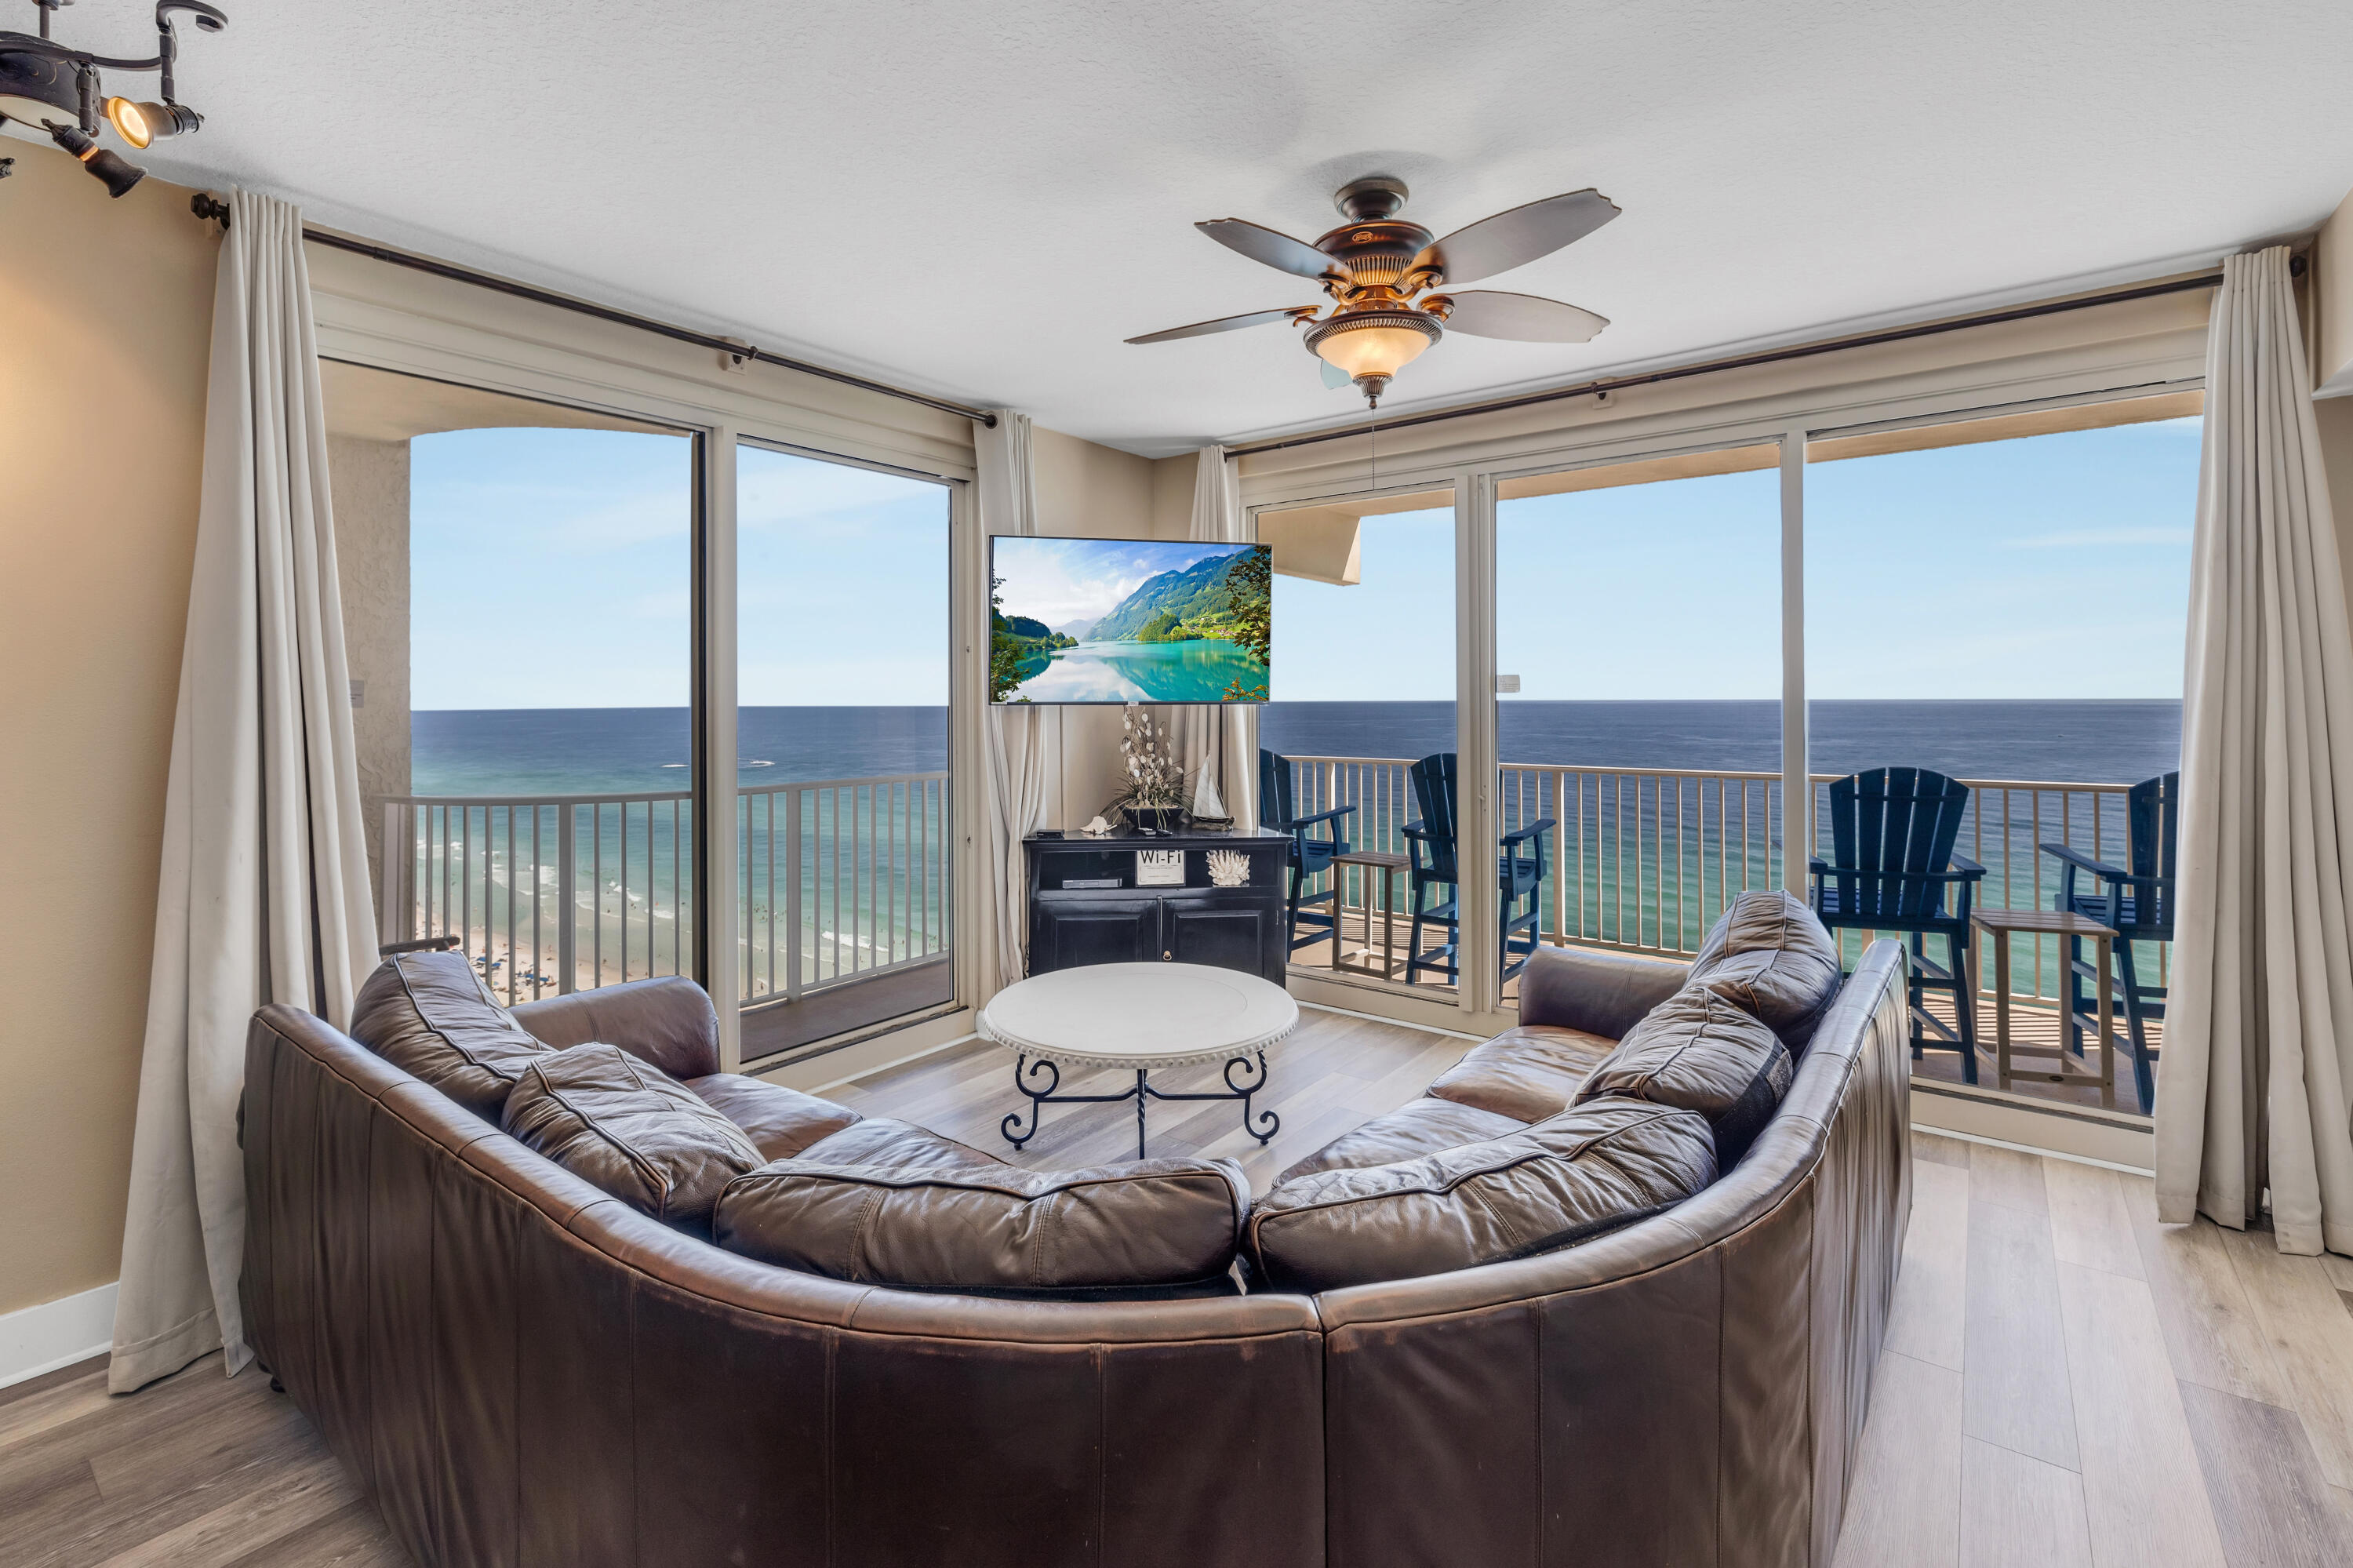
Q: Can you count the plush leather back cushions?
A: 6